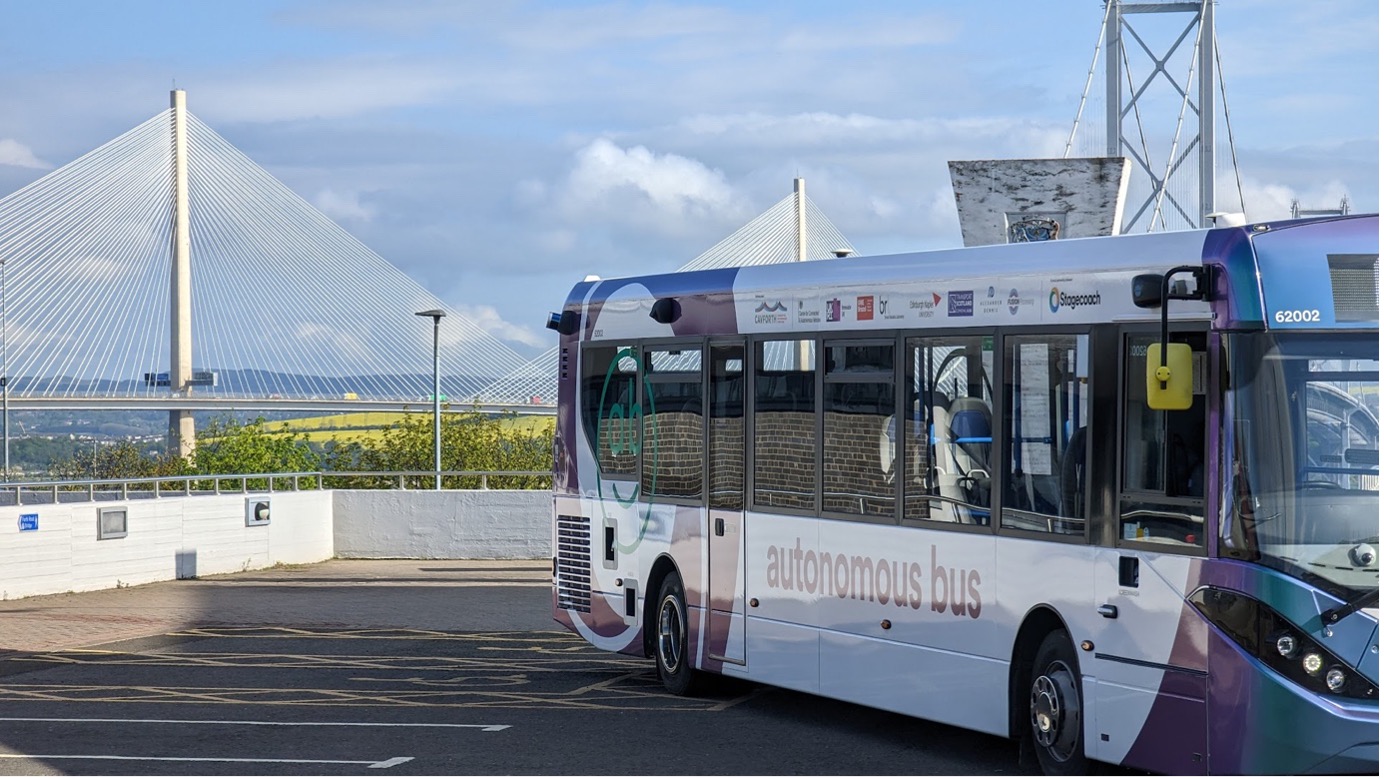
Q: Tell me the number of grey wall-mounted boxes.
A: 2